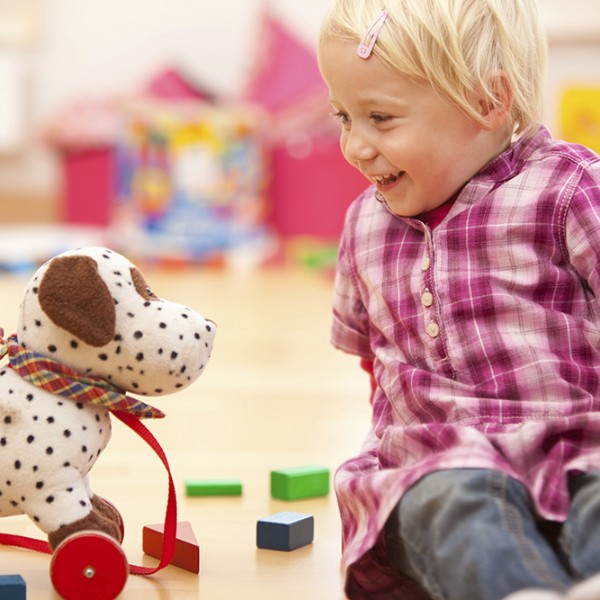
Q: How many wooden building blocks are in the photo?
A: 5